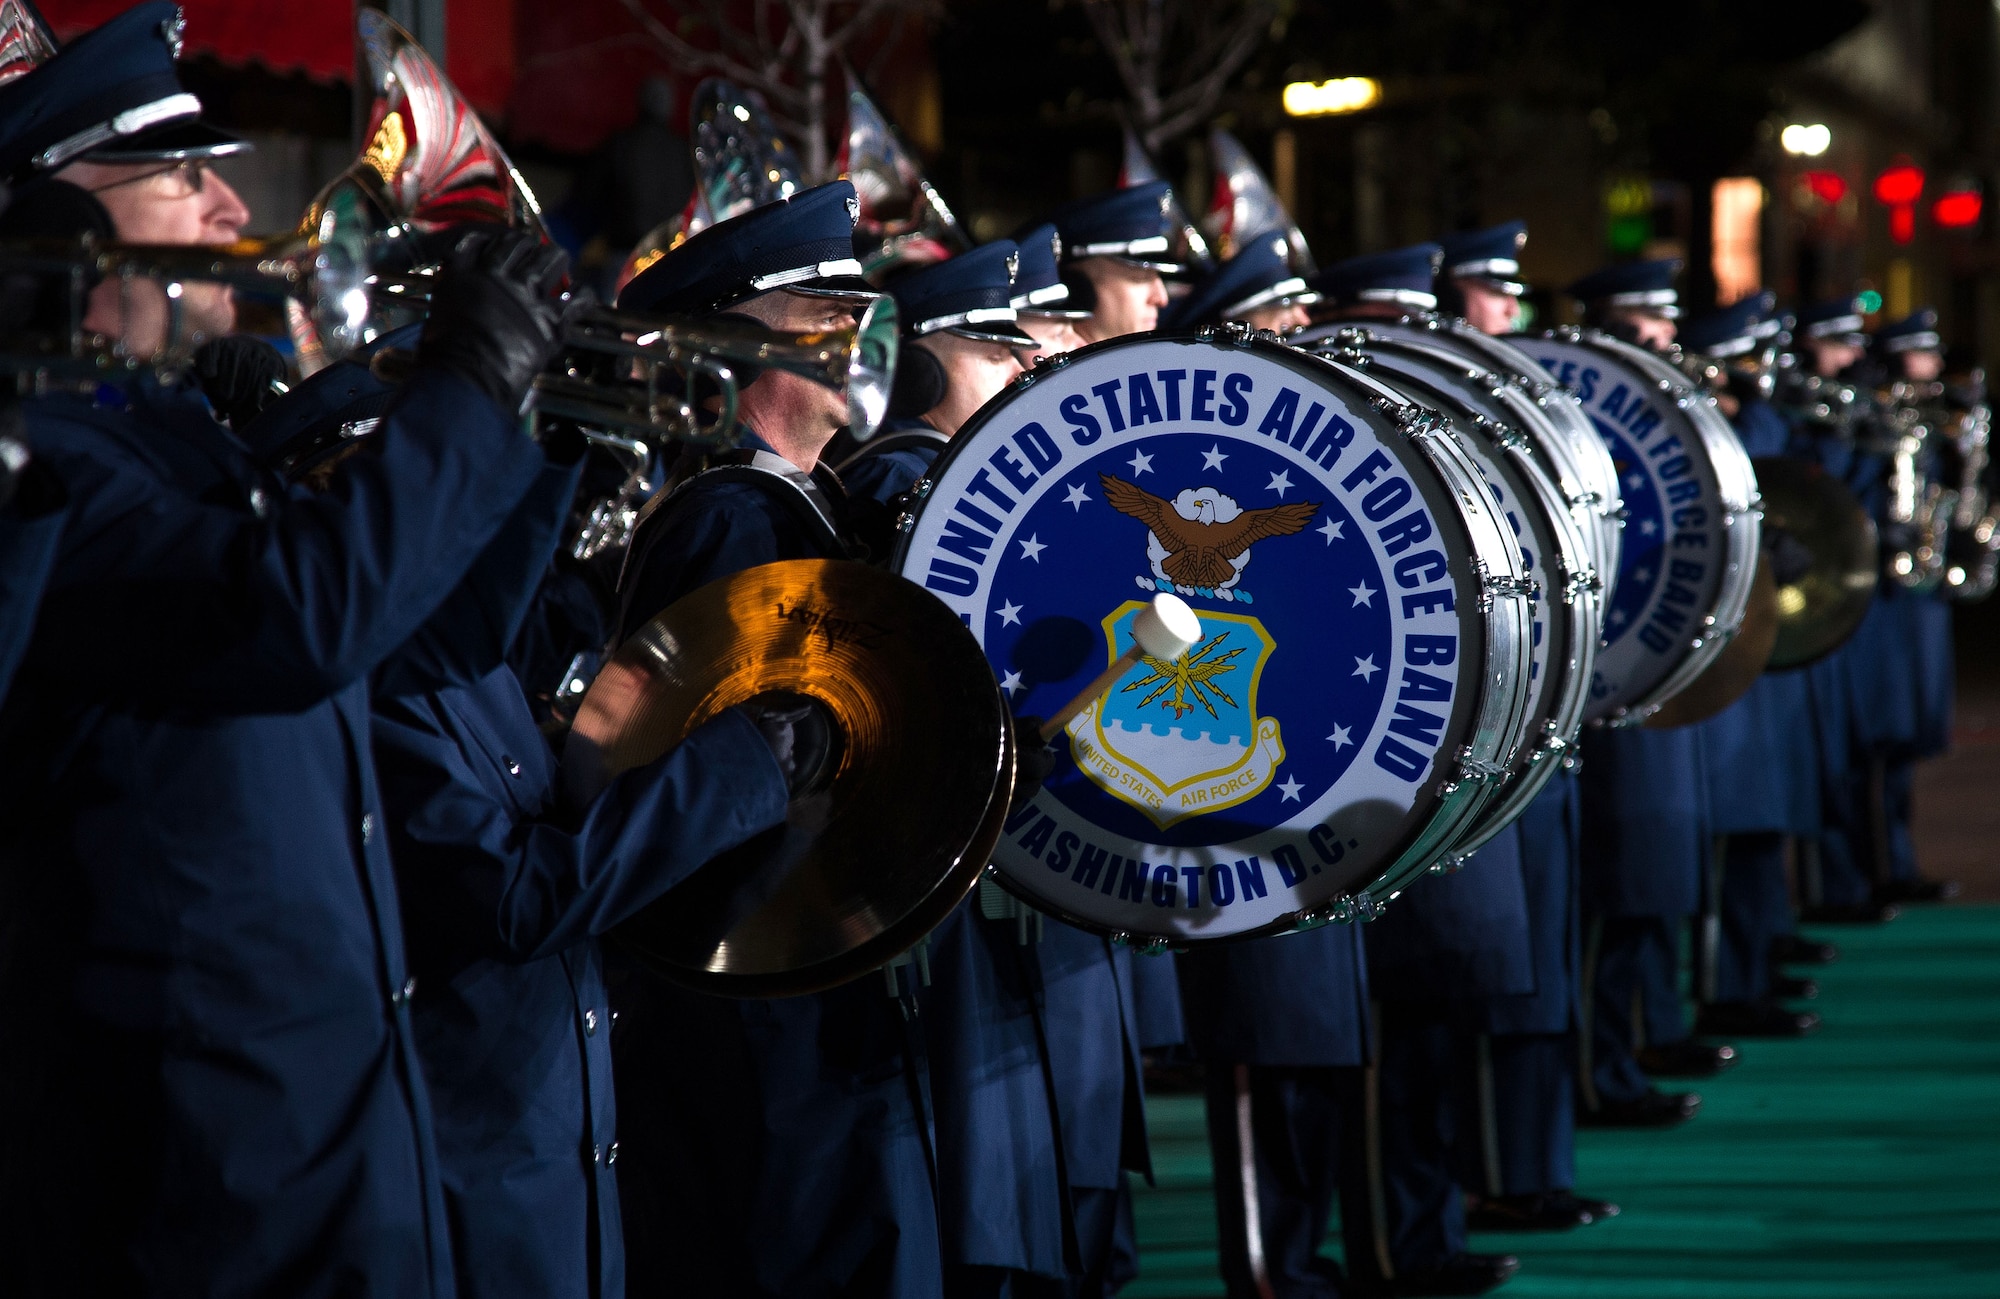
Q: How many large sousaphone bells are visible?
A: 6